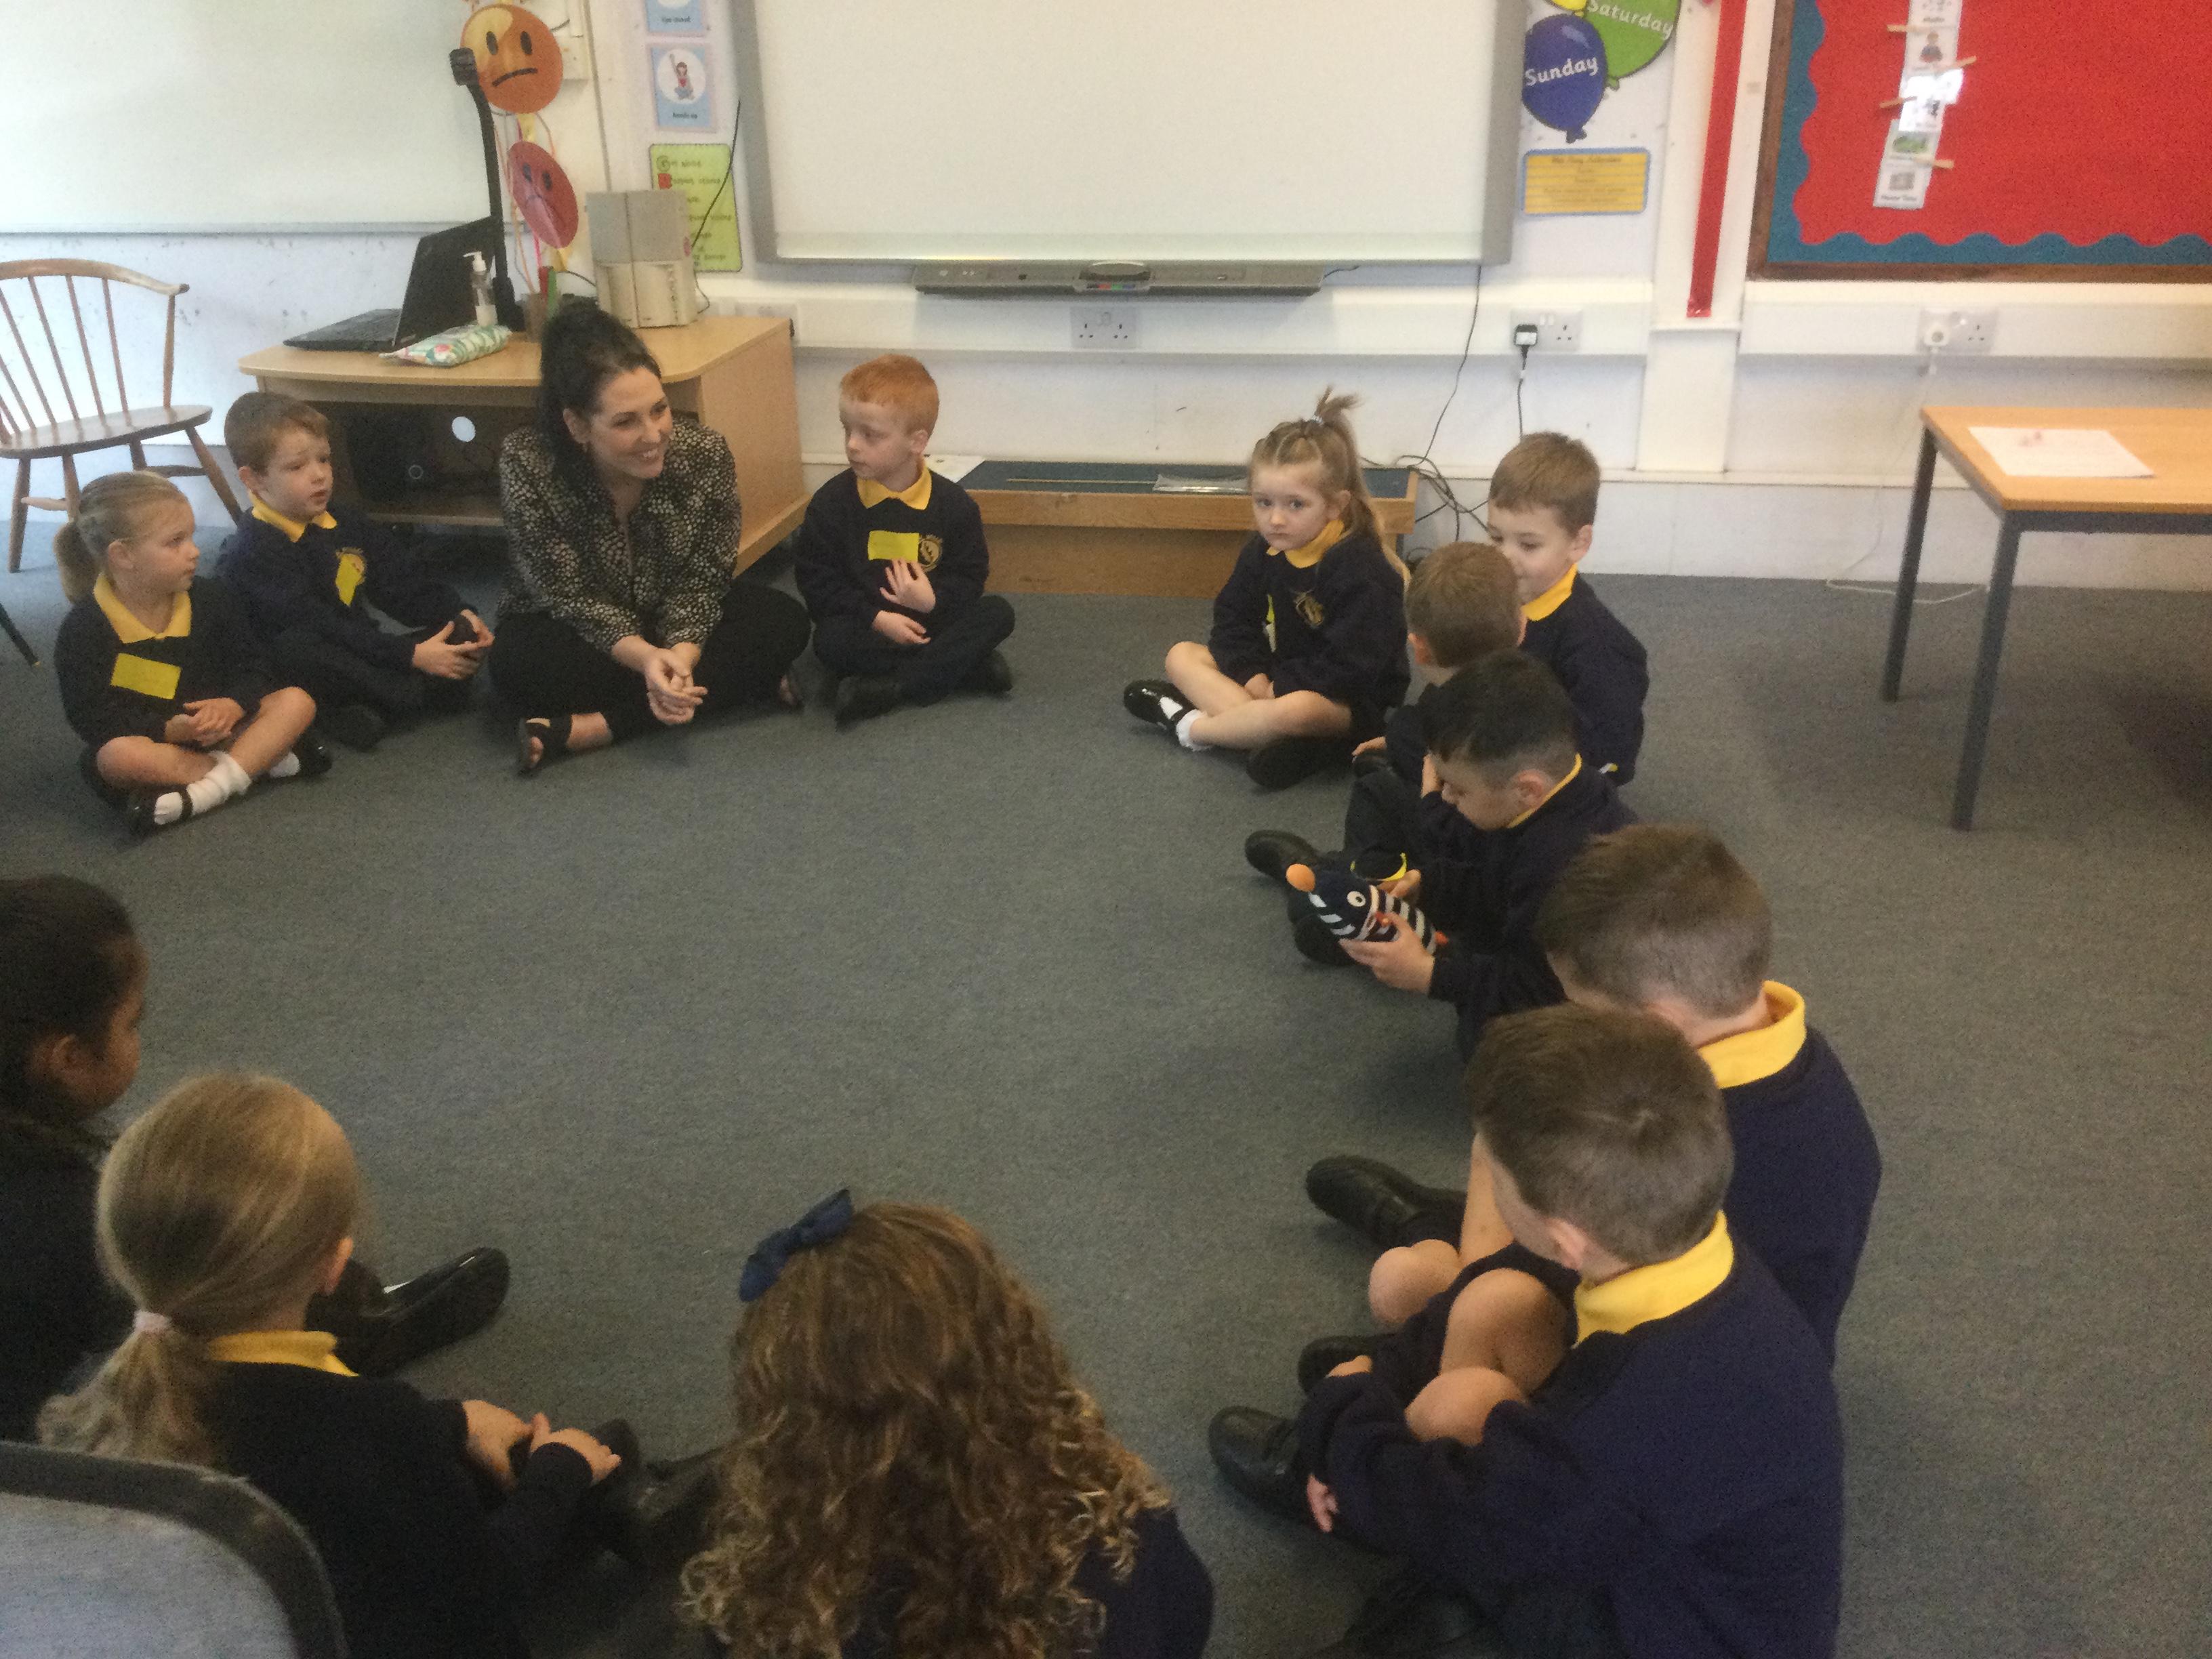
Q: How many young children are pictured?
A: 12